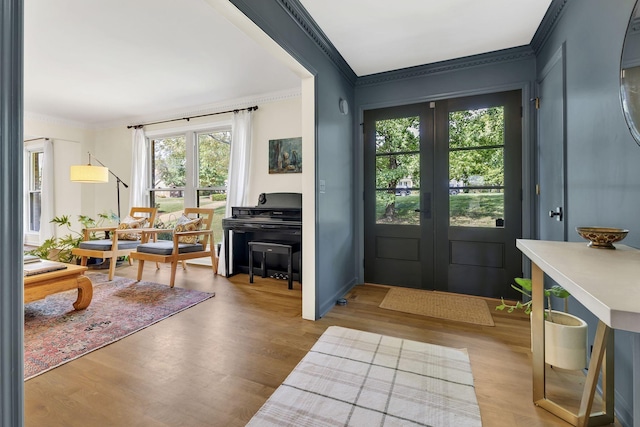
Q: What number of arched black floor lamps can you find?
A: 1